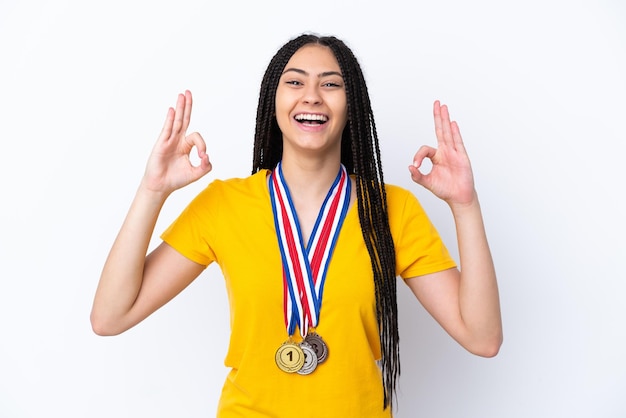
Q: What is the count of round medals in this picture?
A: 3